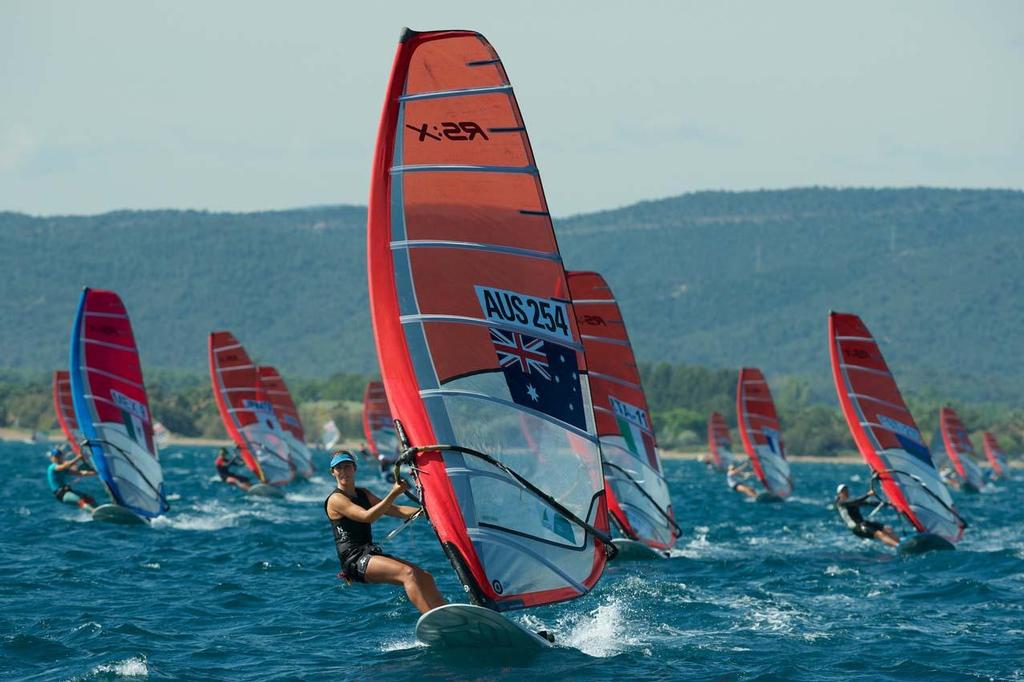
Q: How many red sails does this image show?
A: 12